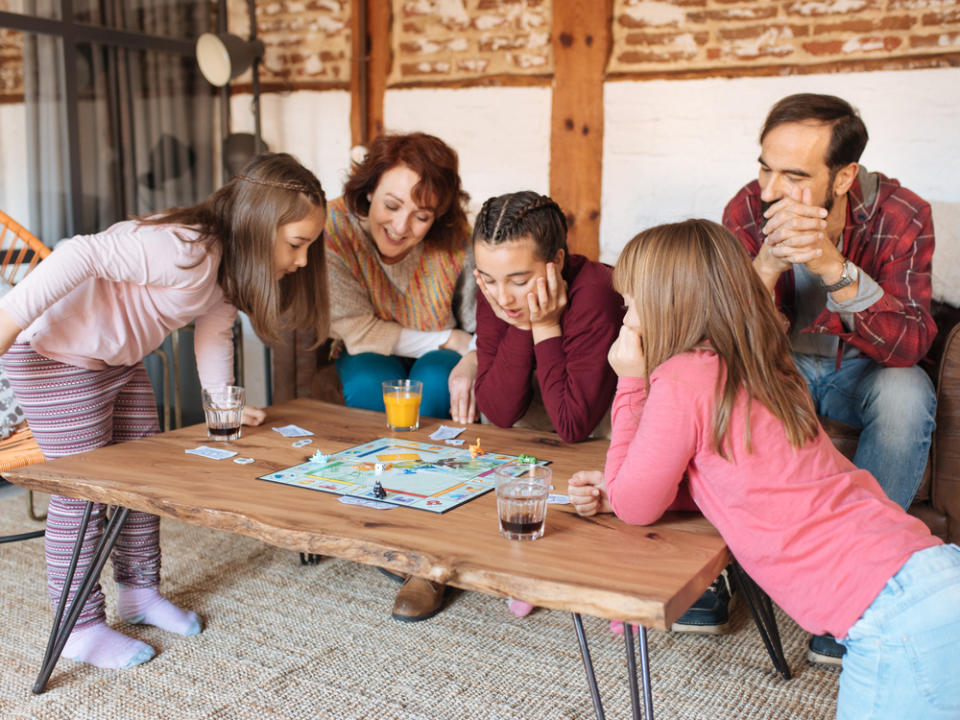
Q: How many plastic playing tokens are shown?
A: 4